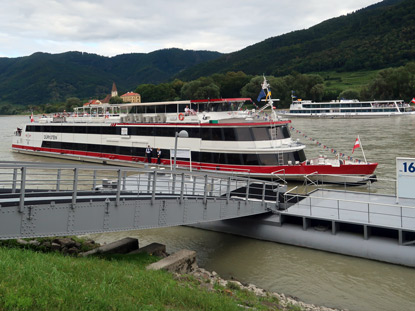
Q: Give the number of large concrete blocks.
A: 3